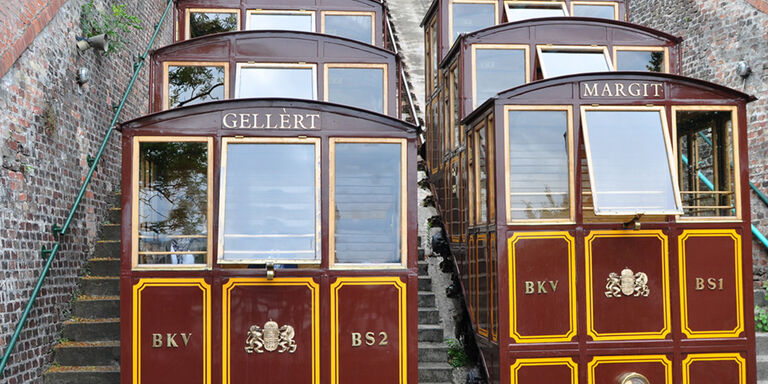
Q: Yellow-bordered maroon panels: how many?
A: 9